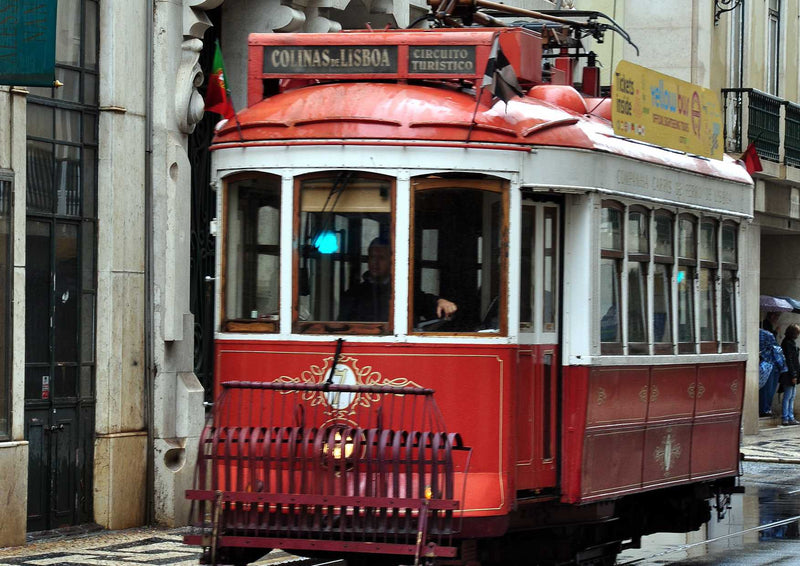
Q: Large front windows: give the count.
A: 3